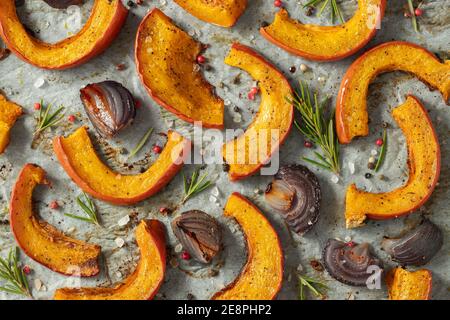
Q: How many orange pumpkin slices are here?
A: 13